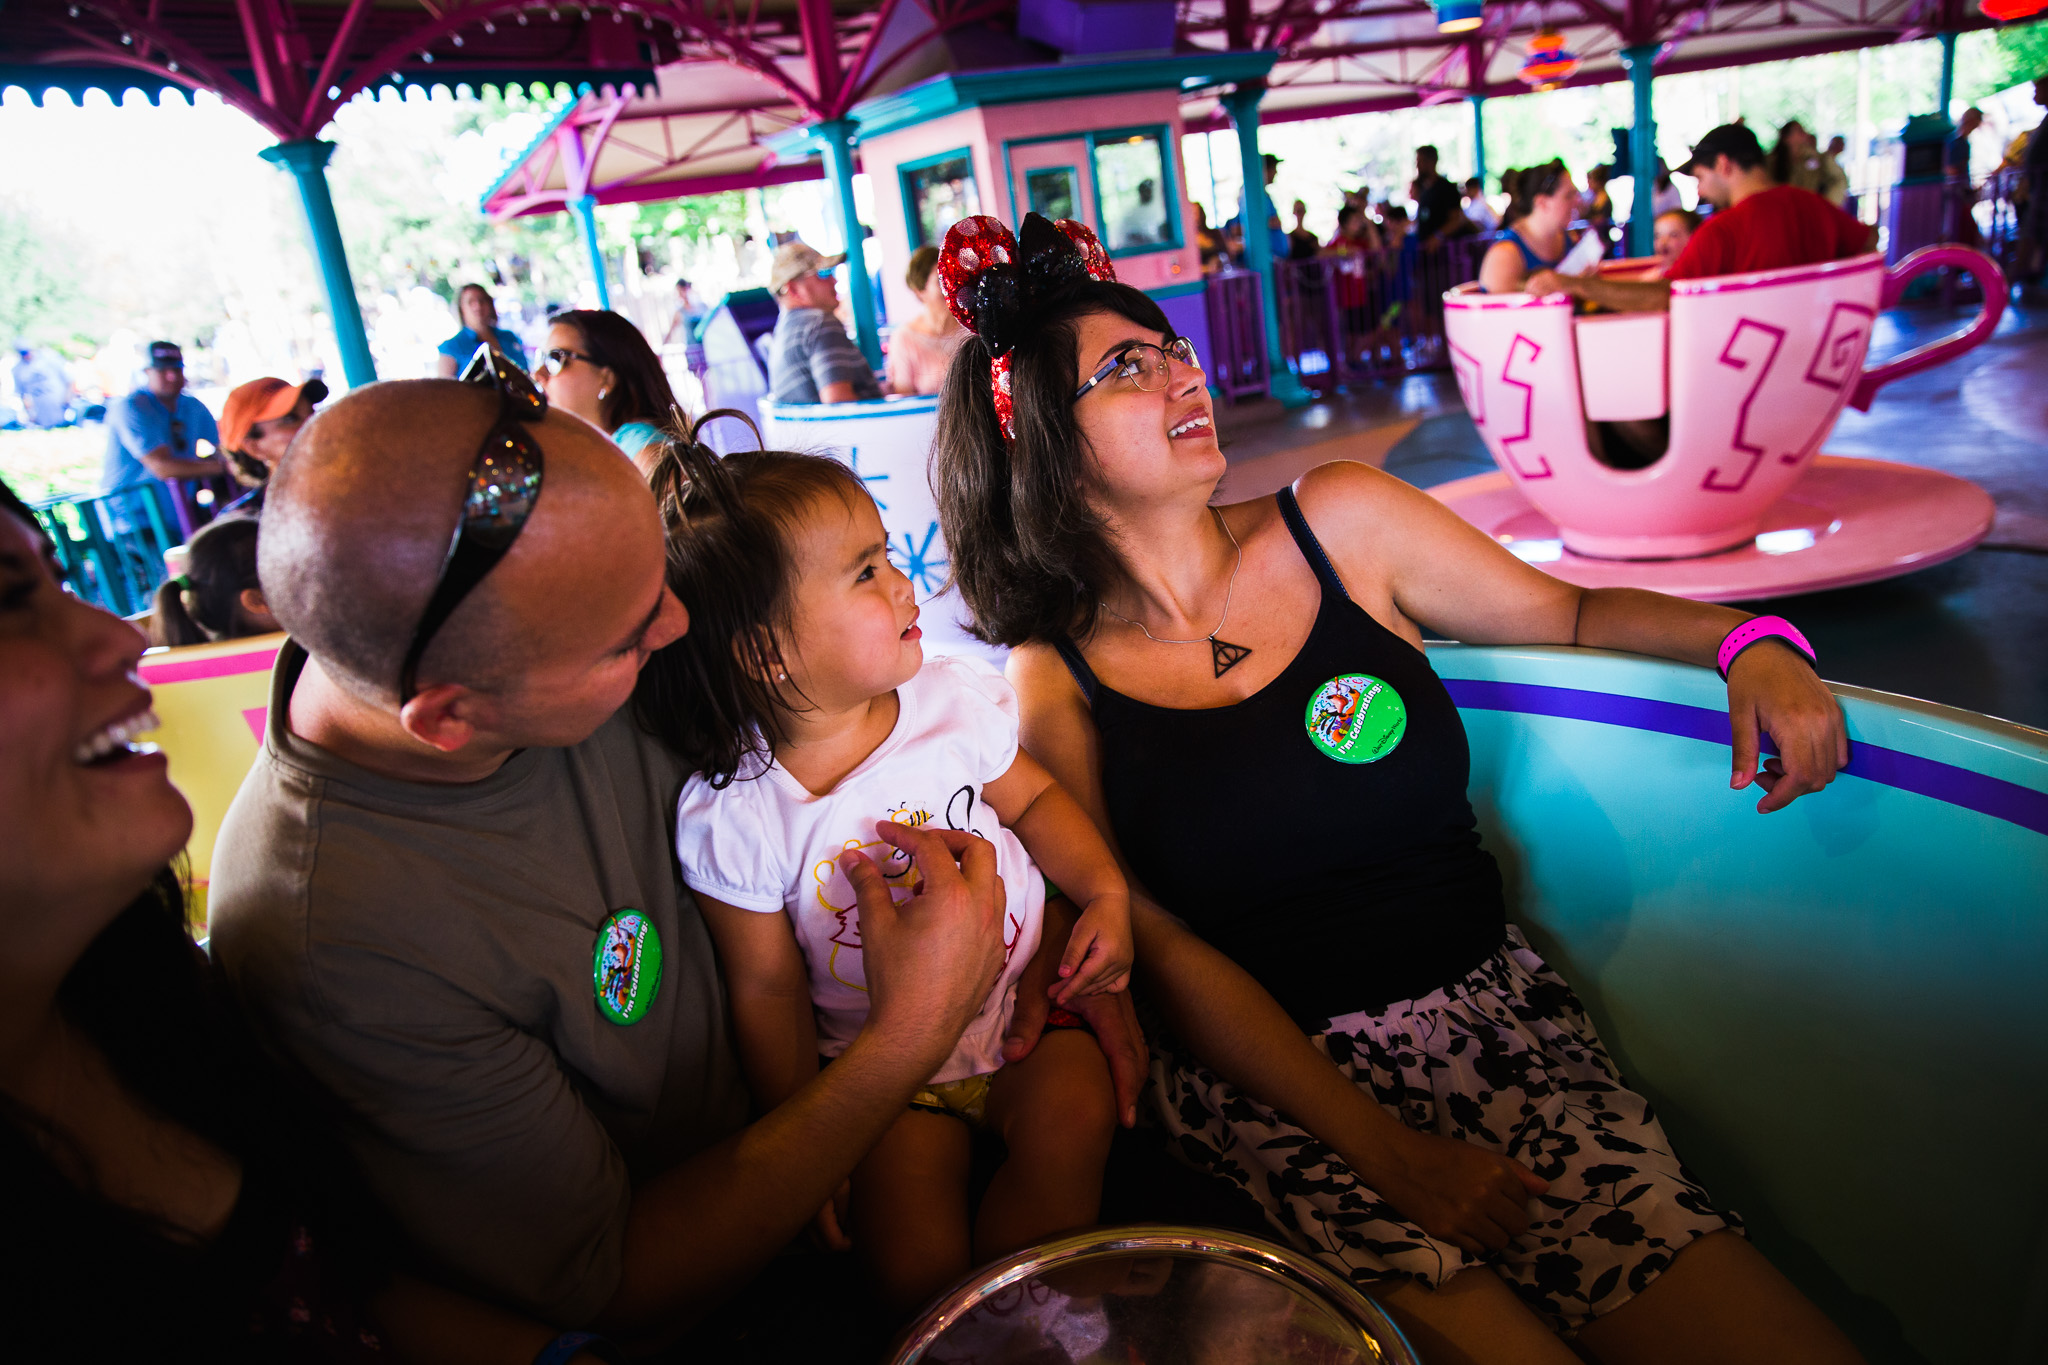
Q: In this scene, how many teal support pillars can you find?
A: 7